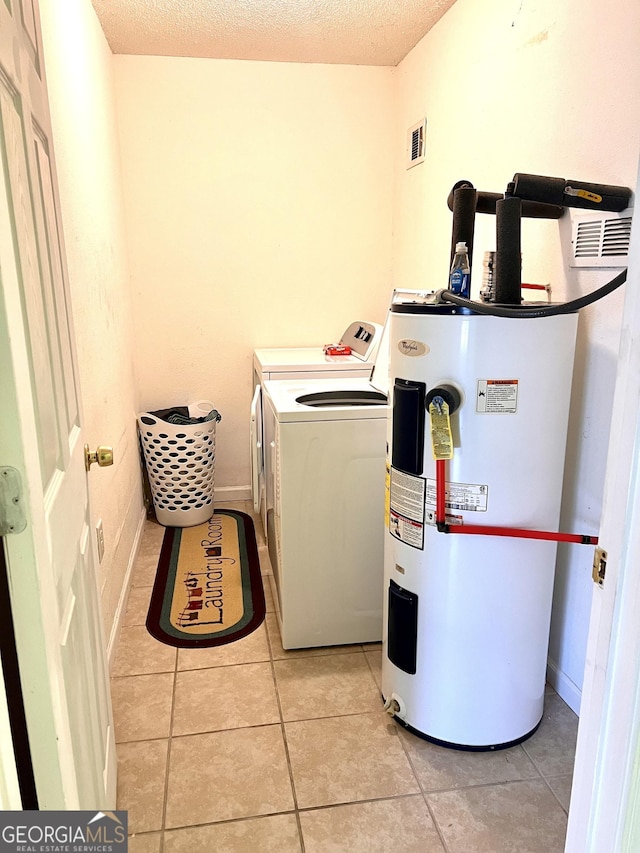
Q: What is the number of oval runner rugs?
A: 1